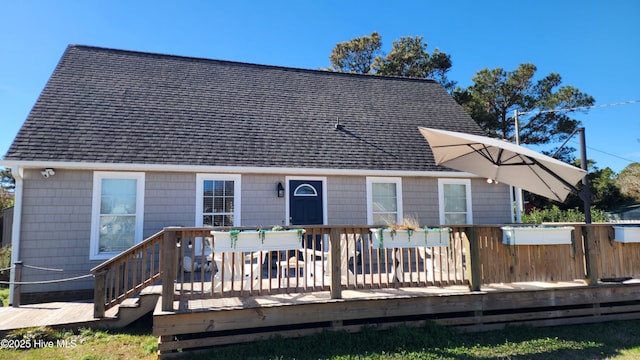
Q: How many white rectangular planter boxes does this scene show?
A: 4